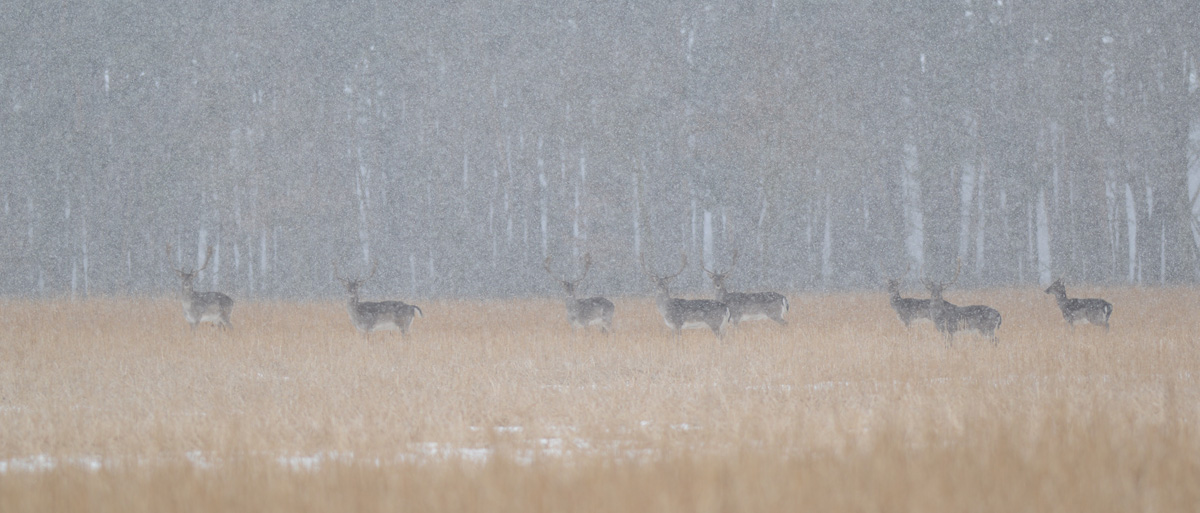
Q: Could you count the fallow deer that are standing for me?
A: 8